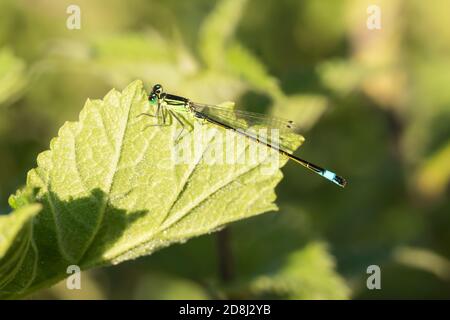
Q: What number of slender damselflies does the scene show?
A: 1